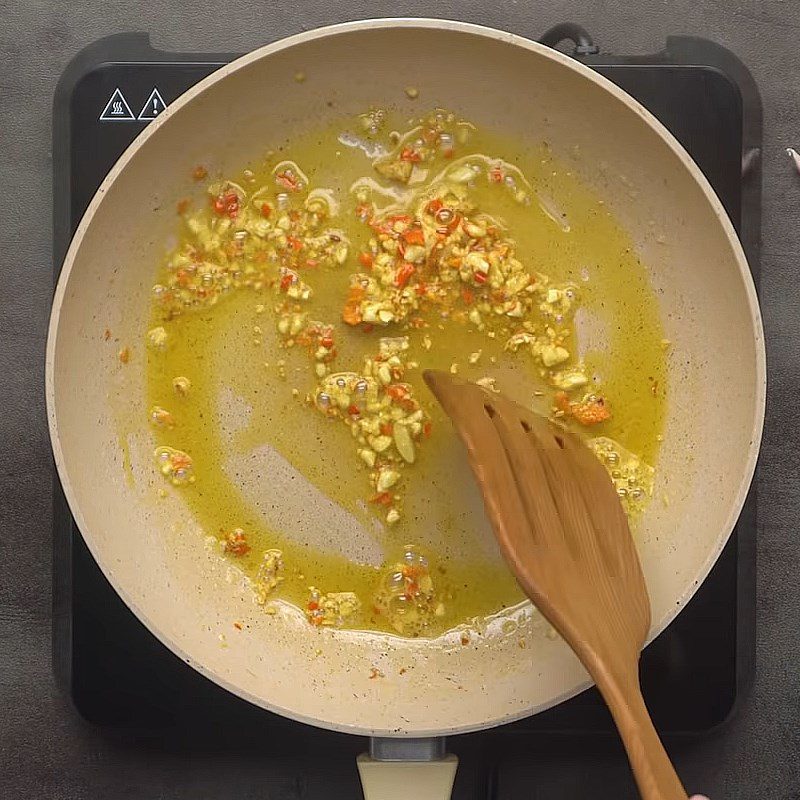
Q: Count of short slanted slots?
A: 3